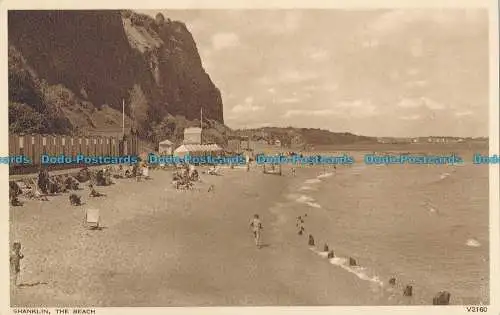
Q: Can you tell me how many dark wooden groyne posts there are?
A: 7